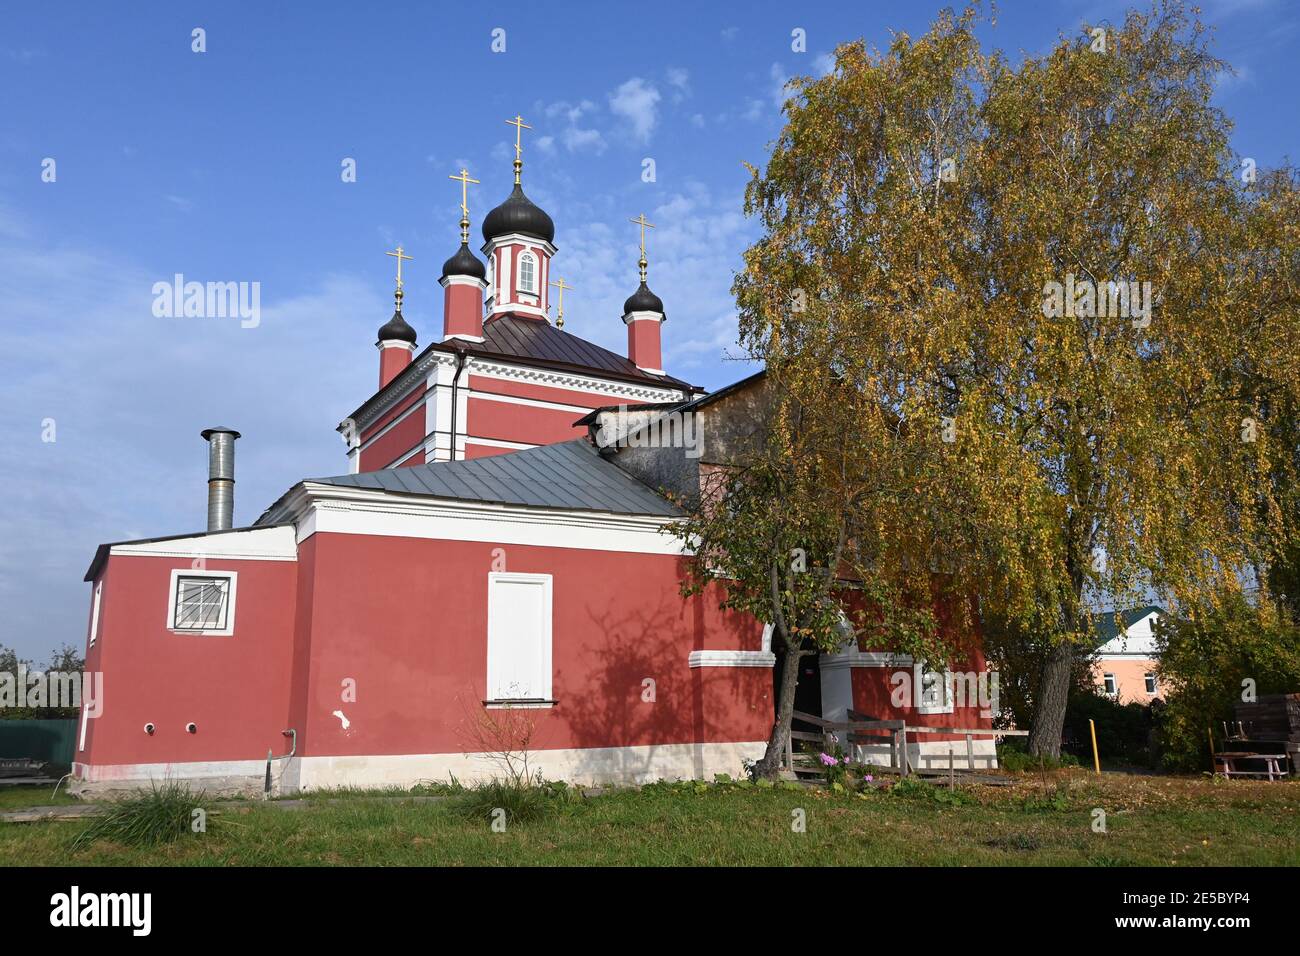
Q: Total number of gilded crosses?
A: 5